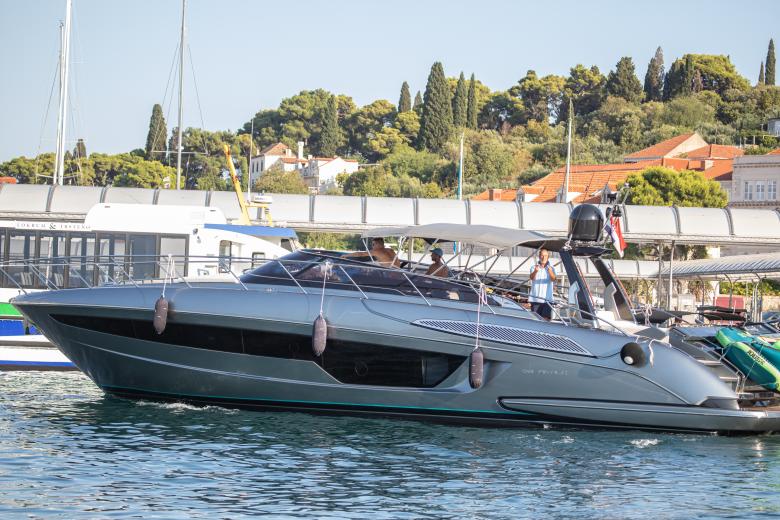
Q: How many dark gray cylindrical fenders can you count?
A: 3